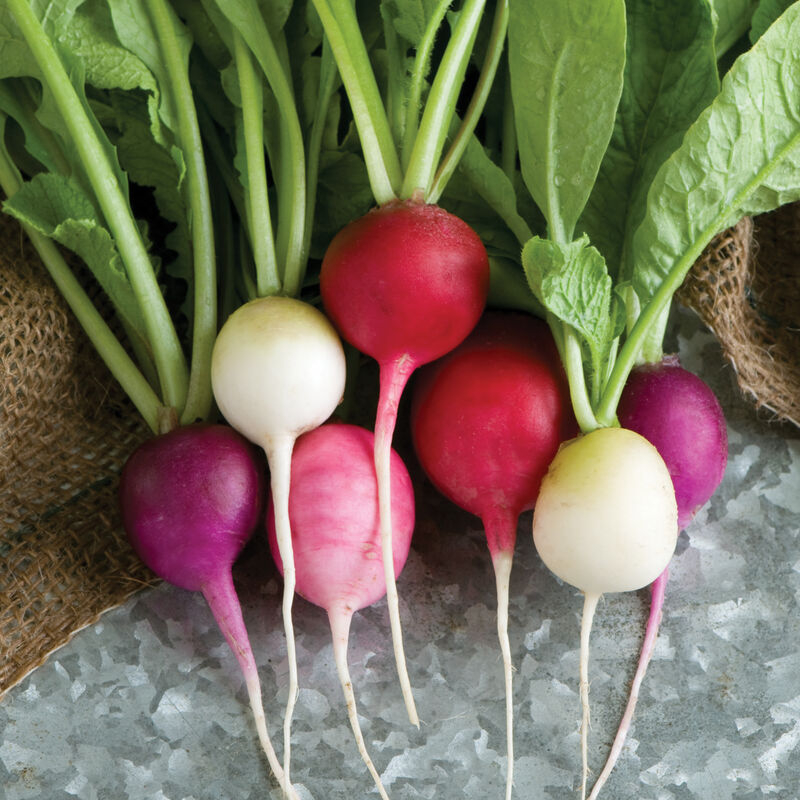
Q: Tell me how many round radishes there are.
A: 7